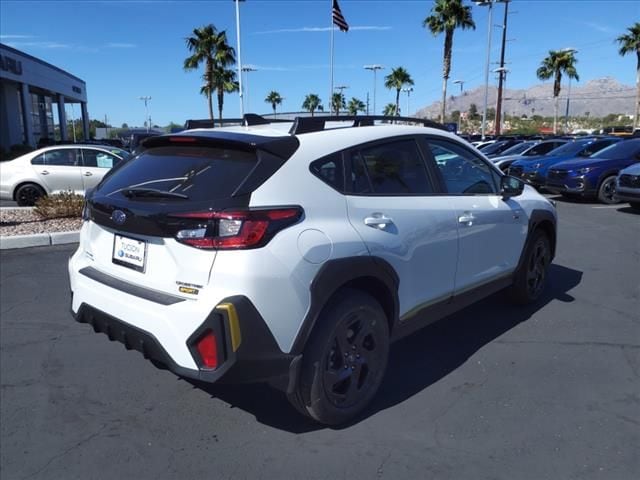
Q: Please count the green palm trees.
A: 11